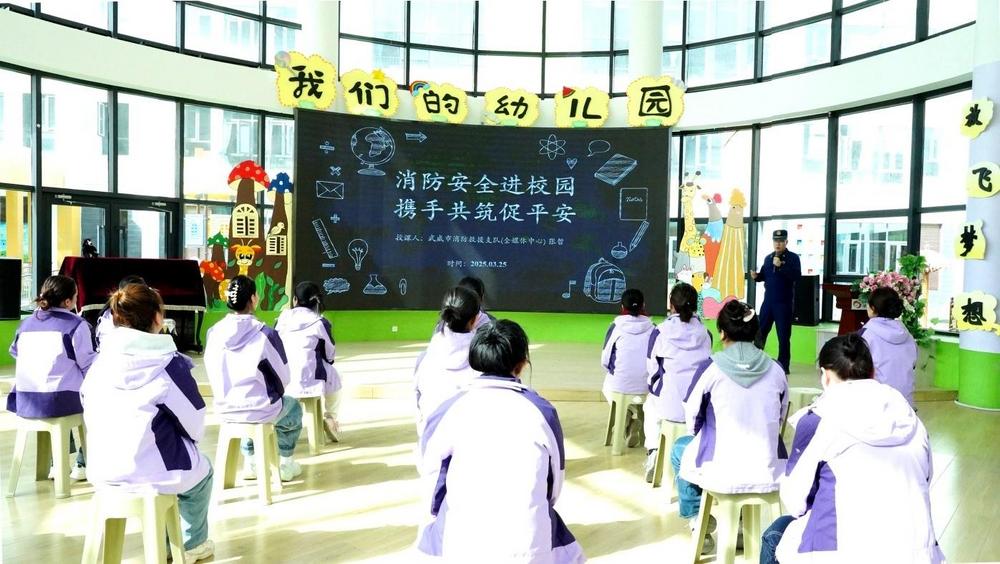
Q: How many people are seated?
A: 13